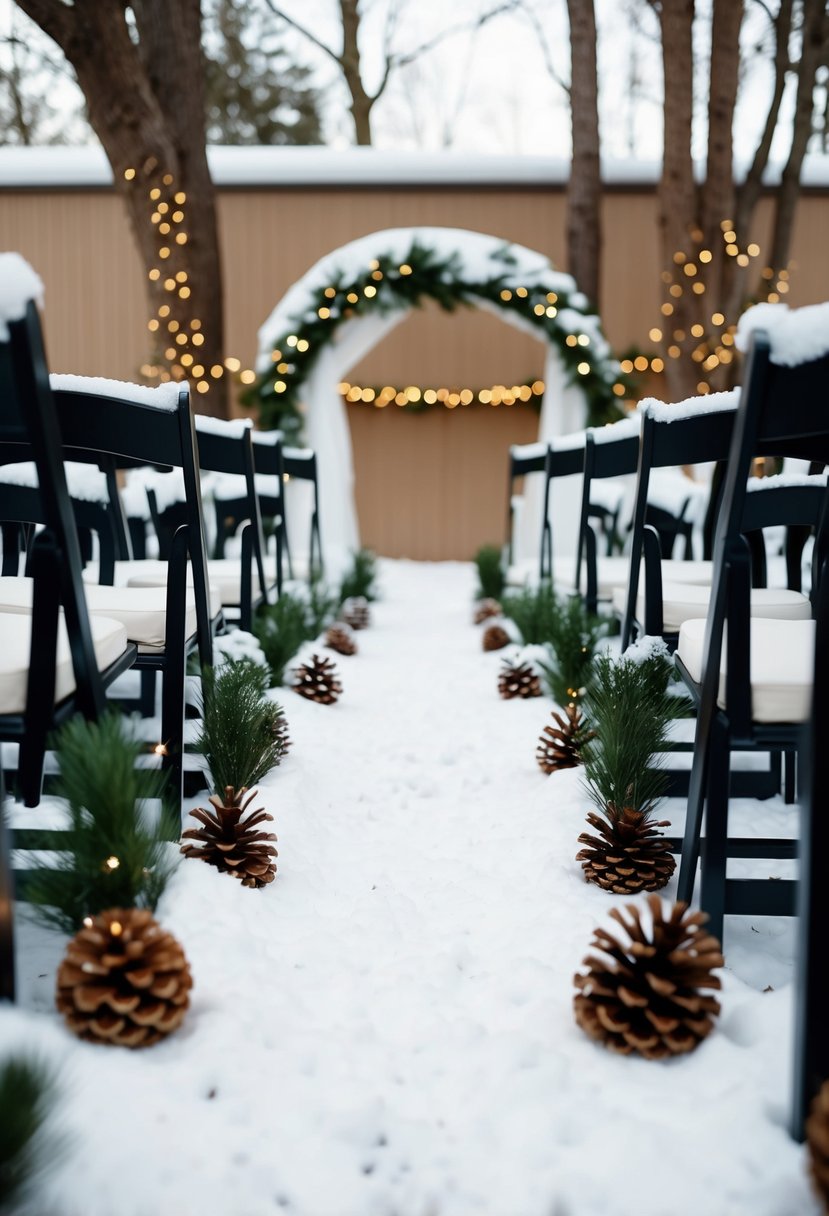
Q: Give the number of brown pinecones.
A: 13